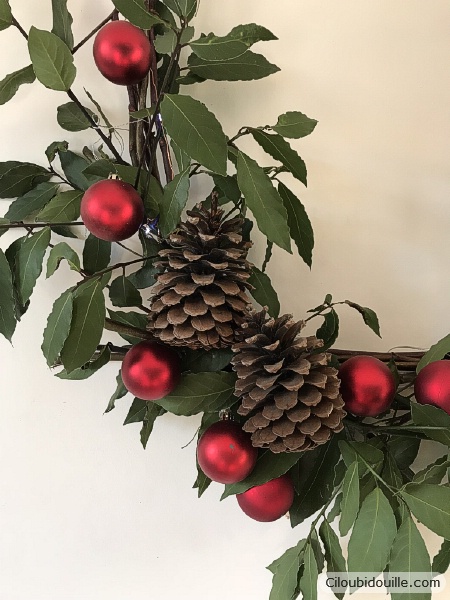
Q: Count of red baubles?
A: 7